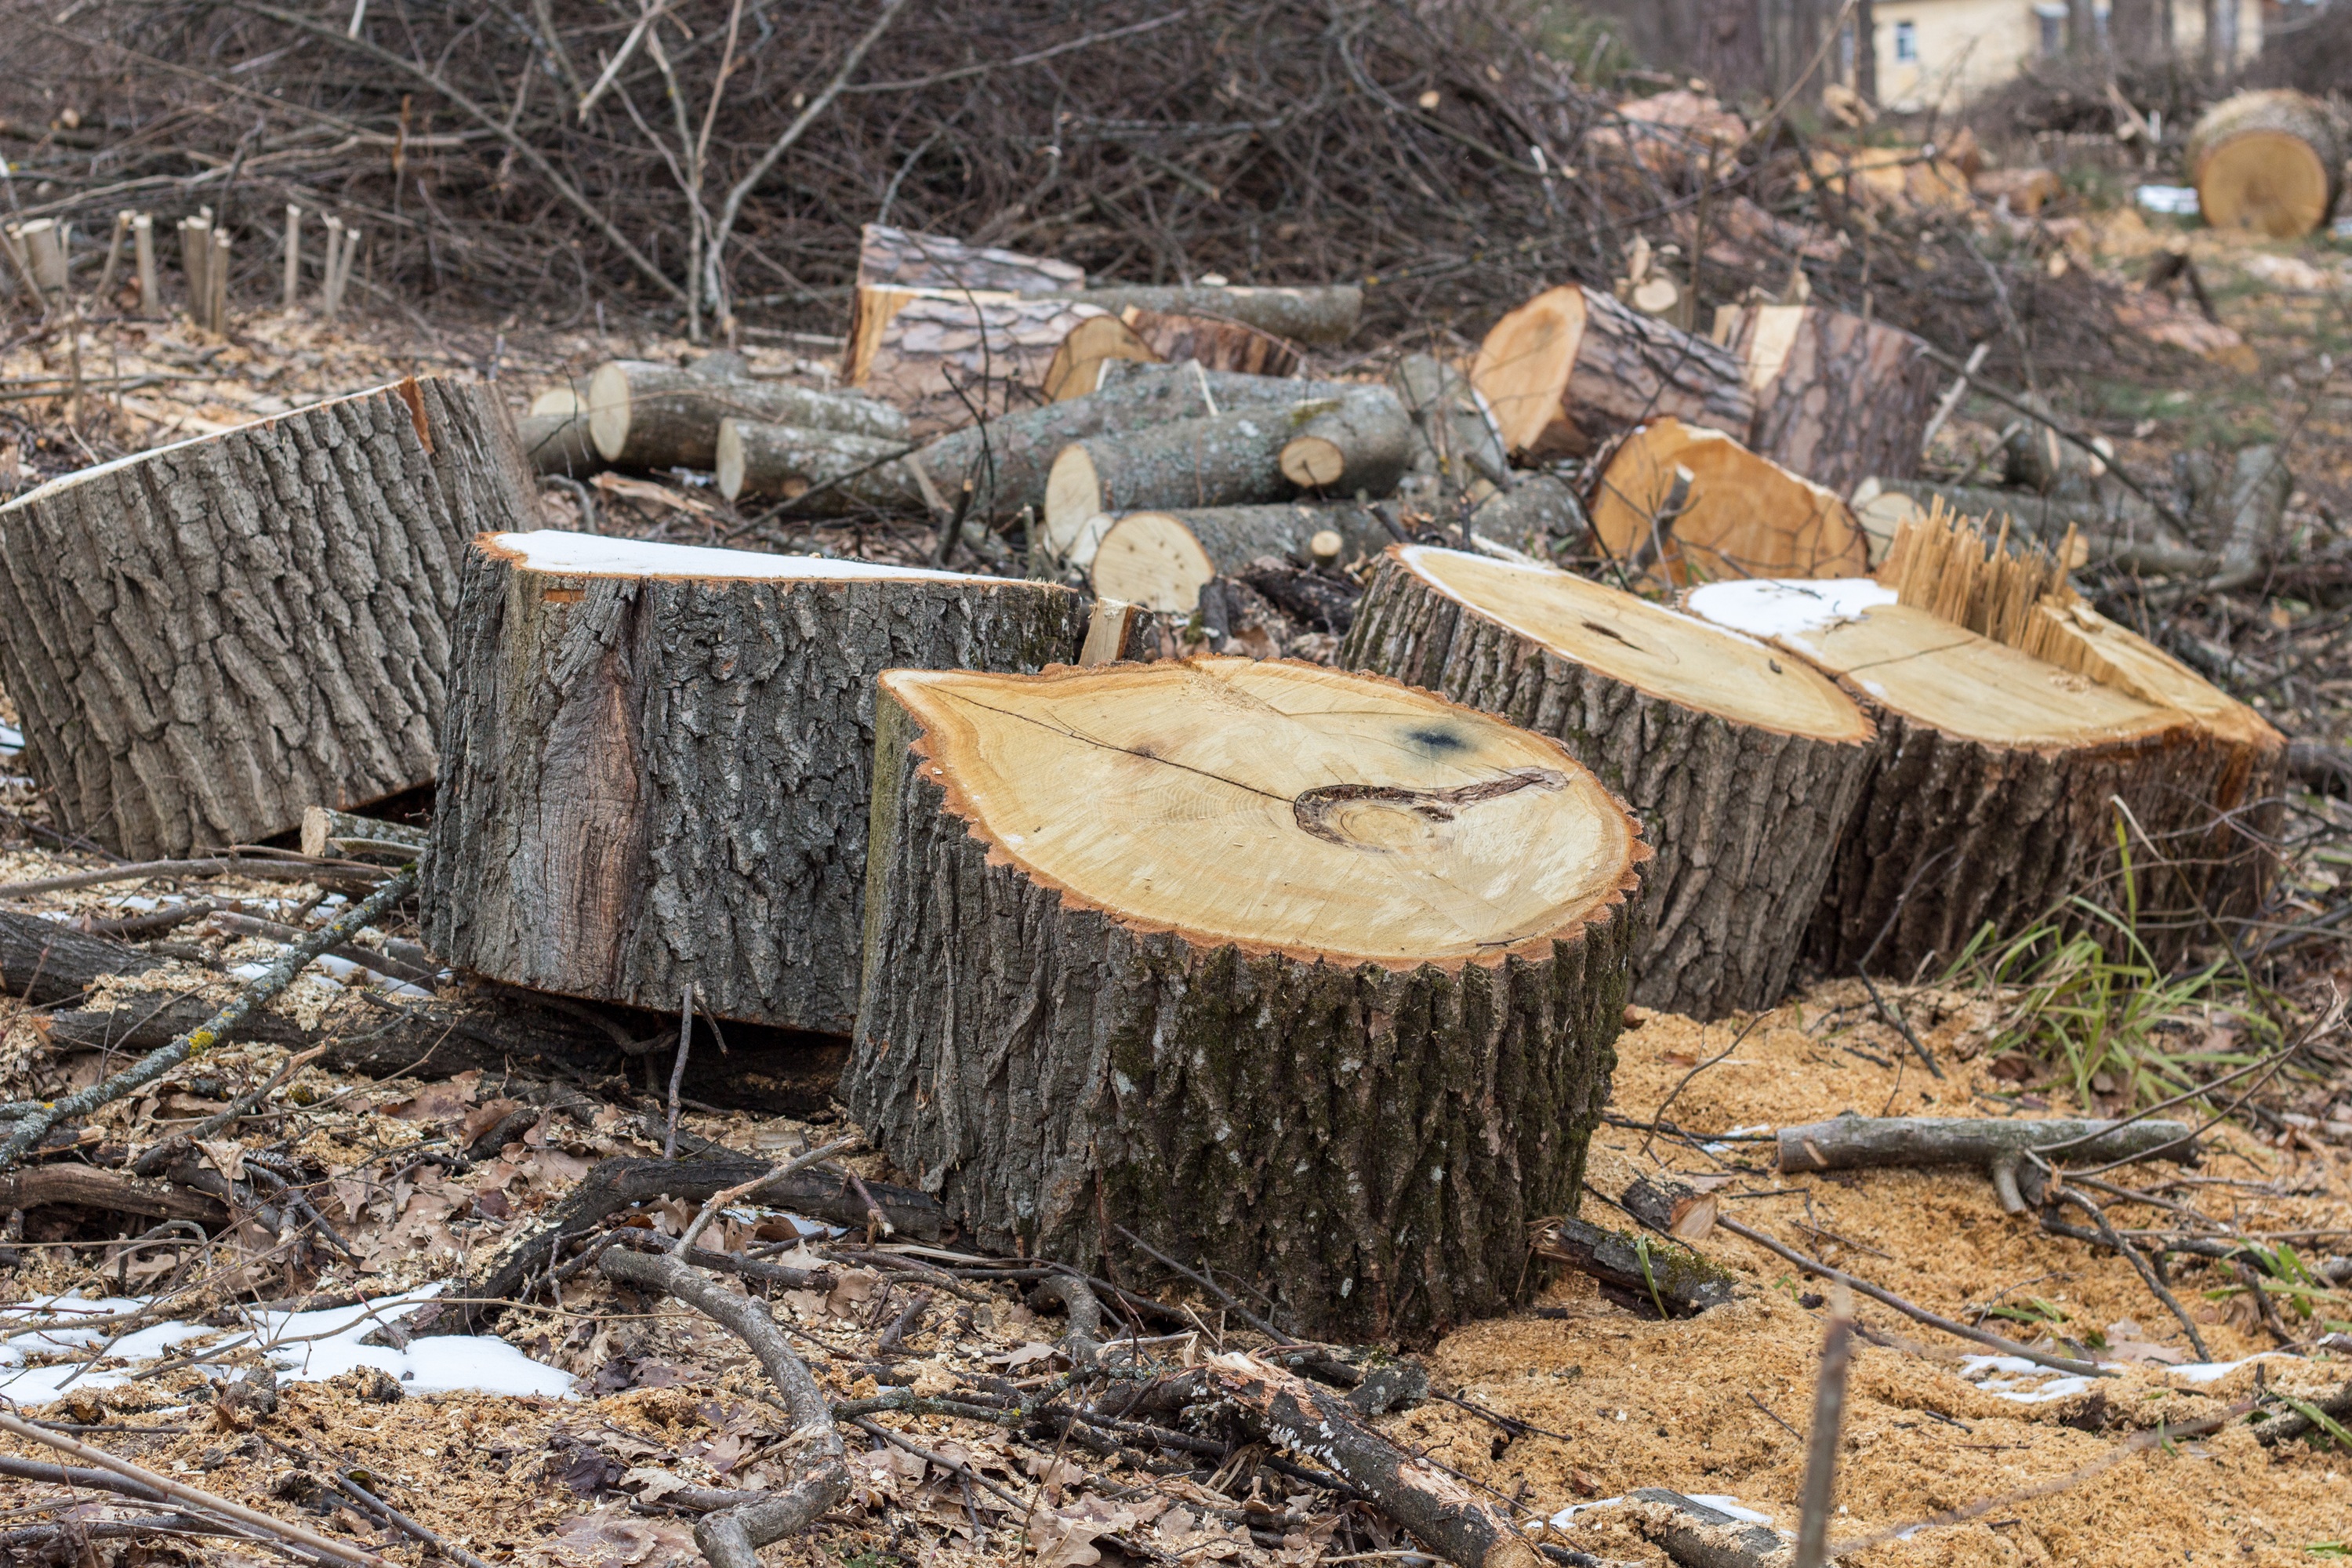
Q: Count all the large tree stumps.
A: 5